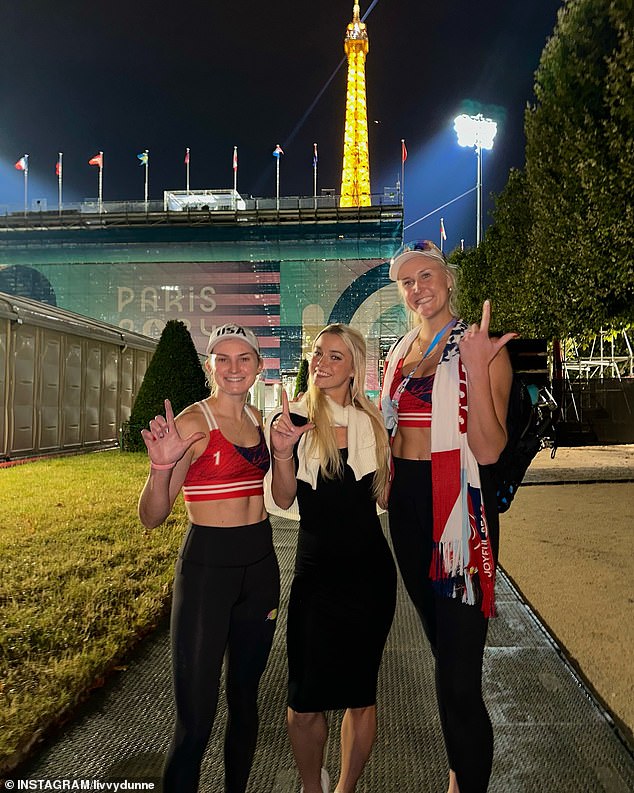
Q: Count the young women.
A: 3